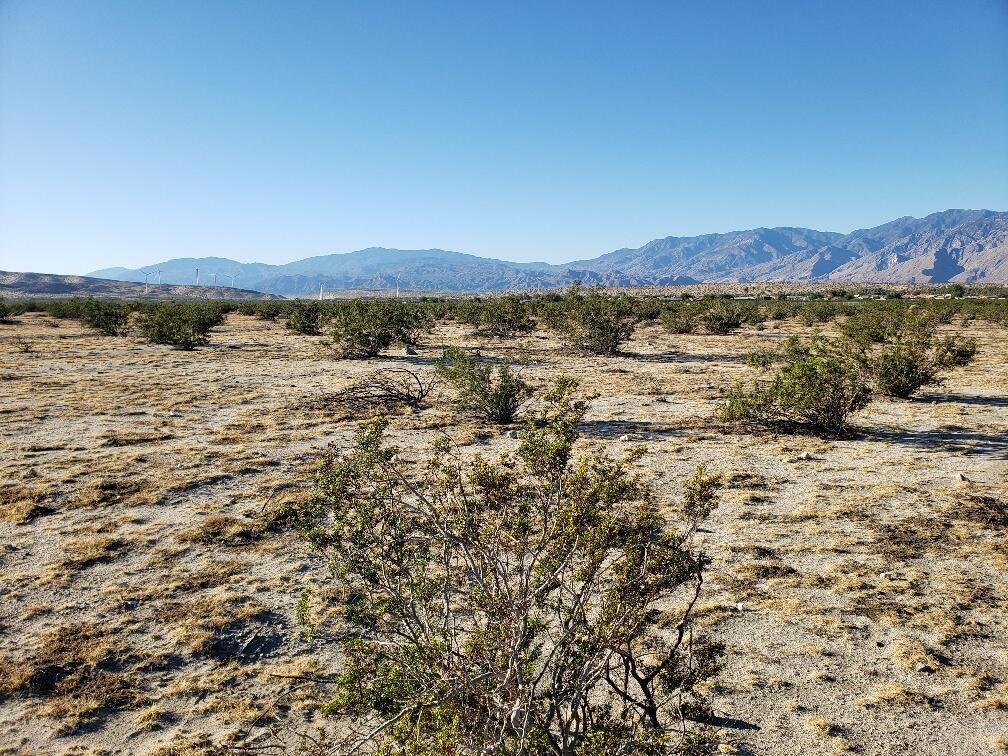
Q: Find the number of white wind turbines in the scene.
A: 7